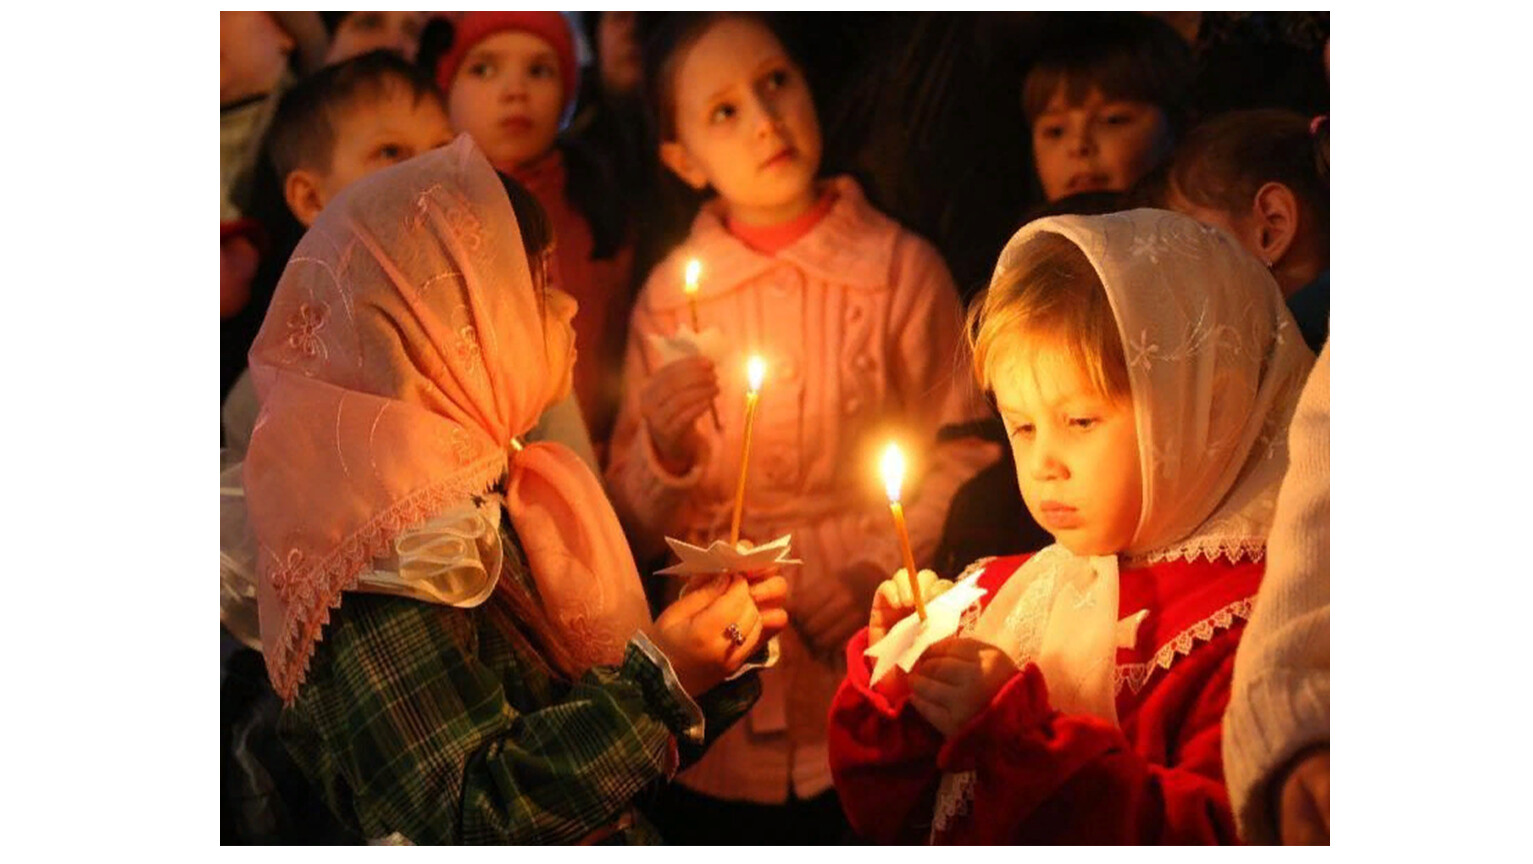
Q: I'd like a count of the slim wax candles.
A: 3